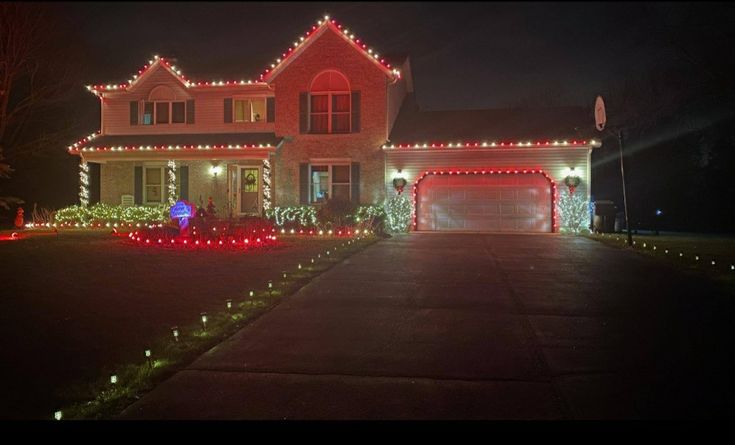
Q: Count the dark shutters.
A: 10